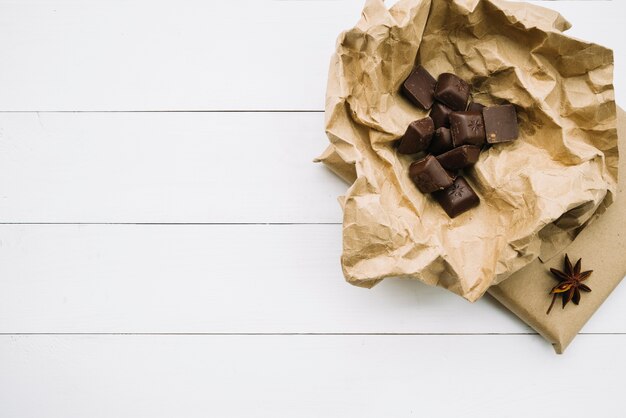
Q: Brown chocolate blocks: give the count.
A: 11